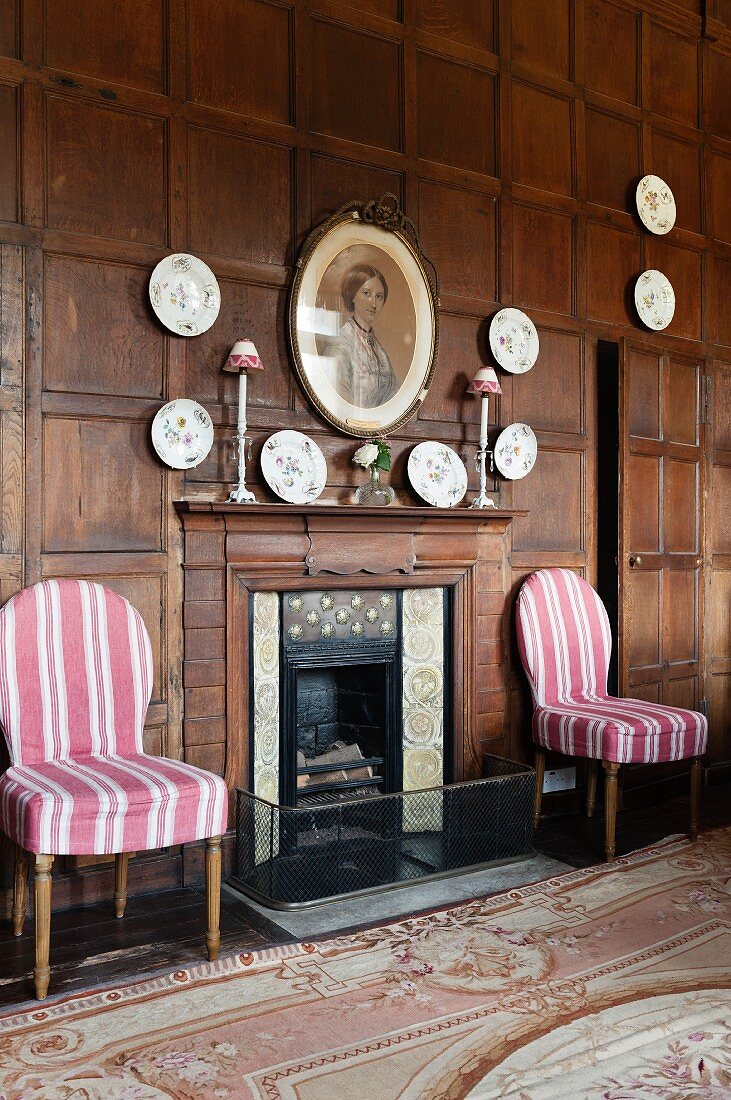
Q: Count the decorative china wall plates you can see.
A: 8